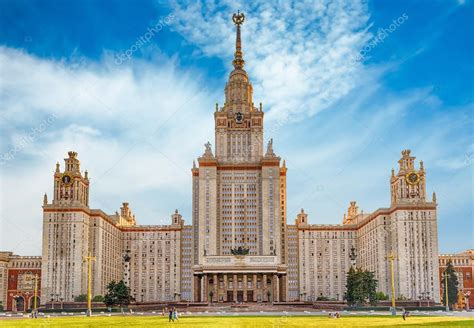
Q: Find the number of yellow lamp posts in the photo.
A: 4